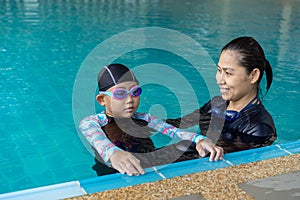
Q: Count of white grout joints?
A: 4